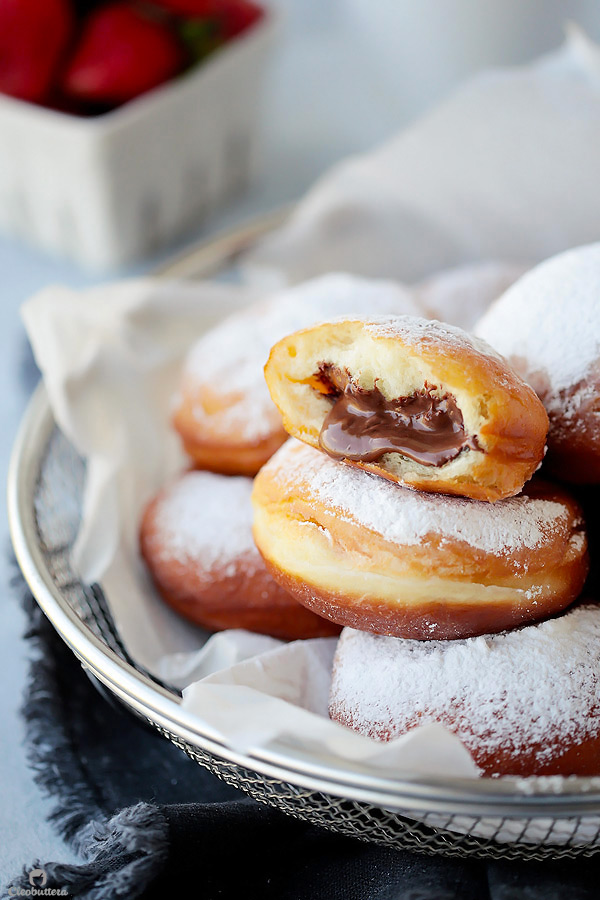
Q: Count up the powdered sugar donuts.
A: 7